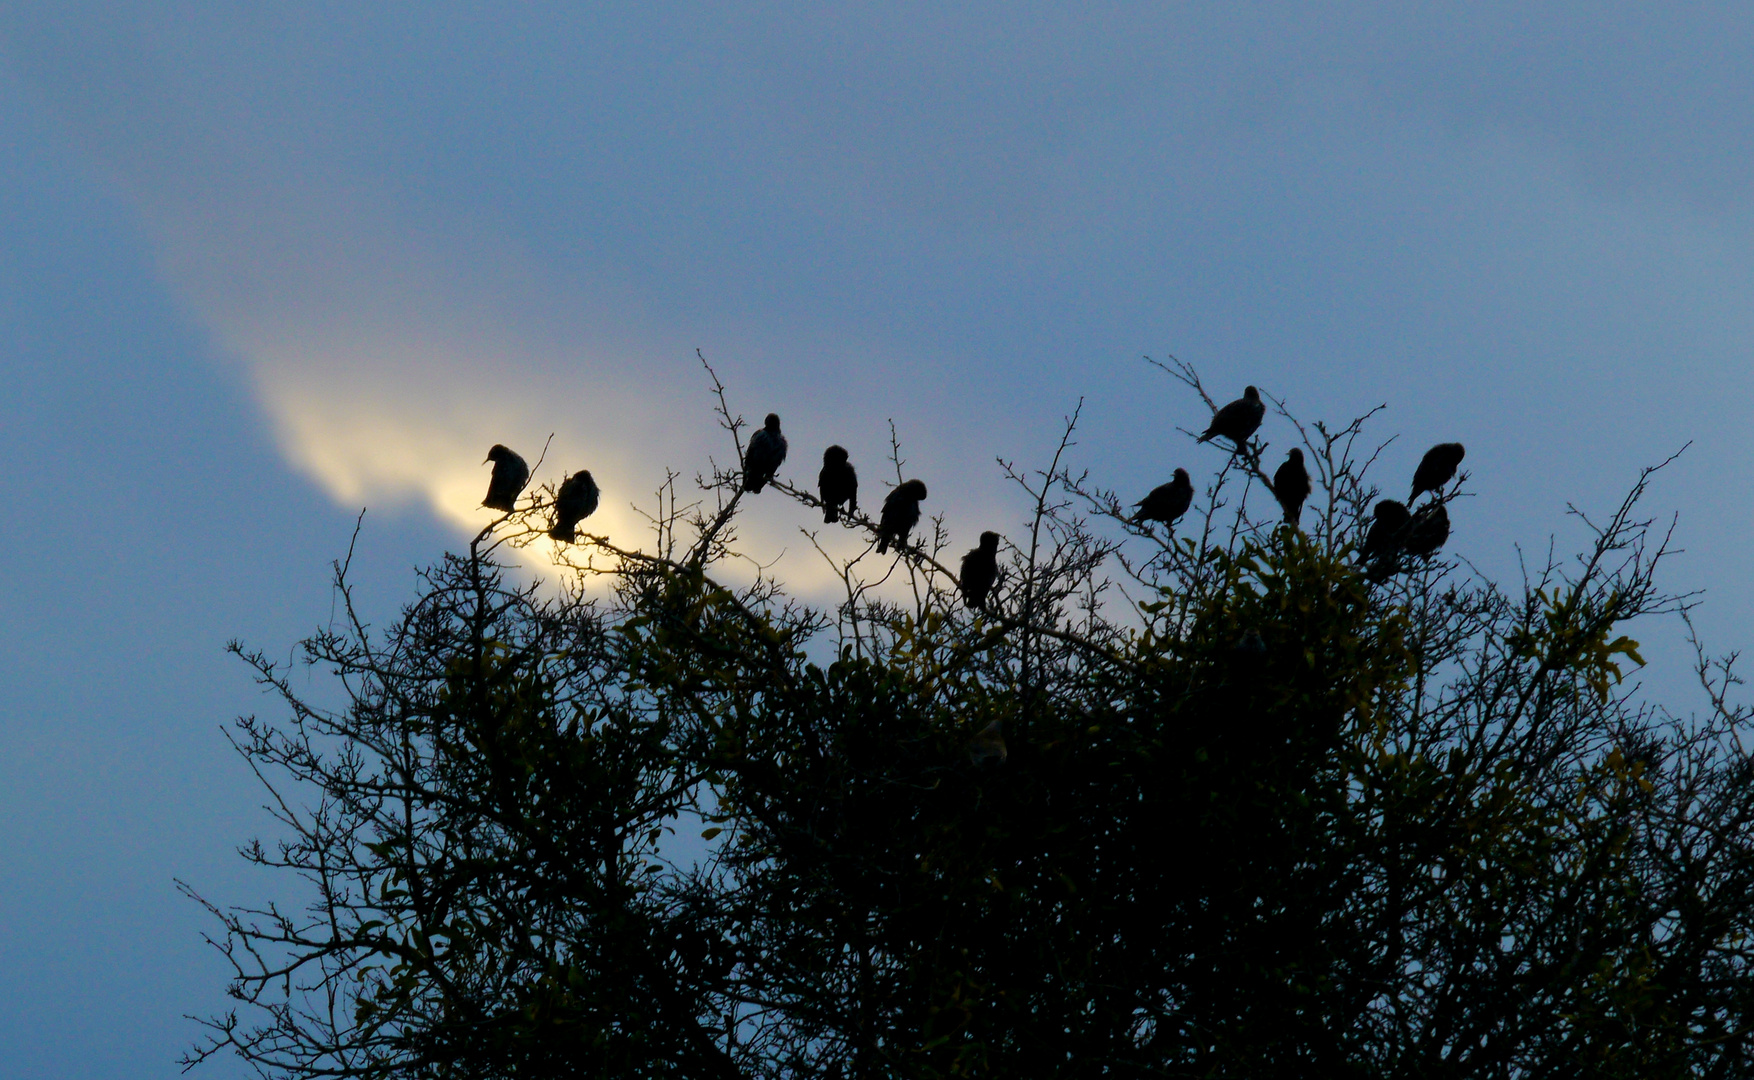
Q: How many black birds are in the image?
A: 12